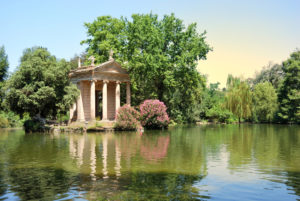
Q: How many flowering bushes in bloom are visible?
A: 2